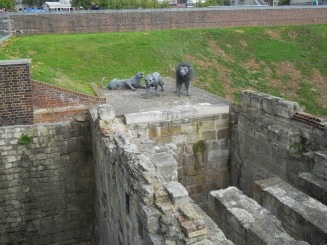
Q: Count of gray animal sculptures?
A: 3